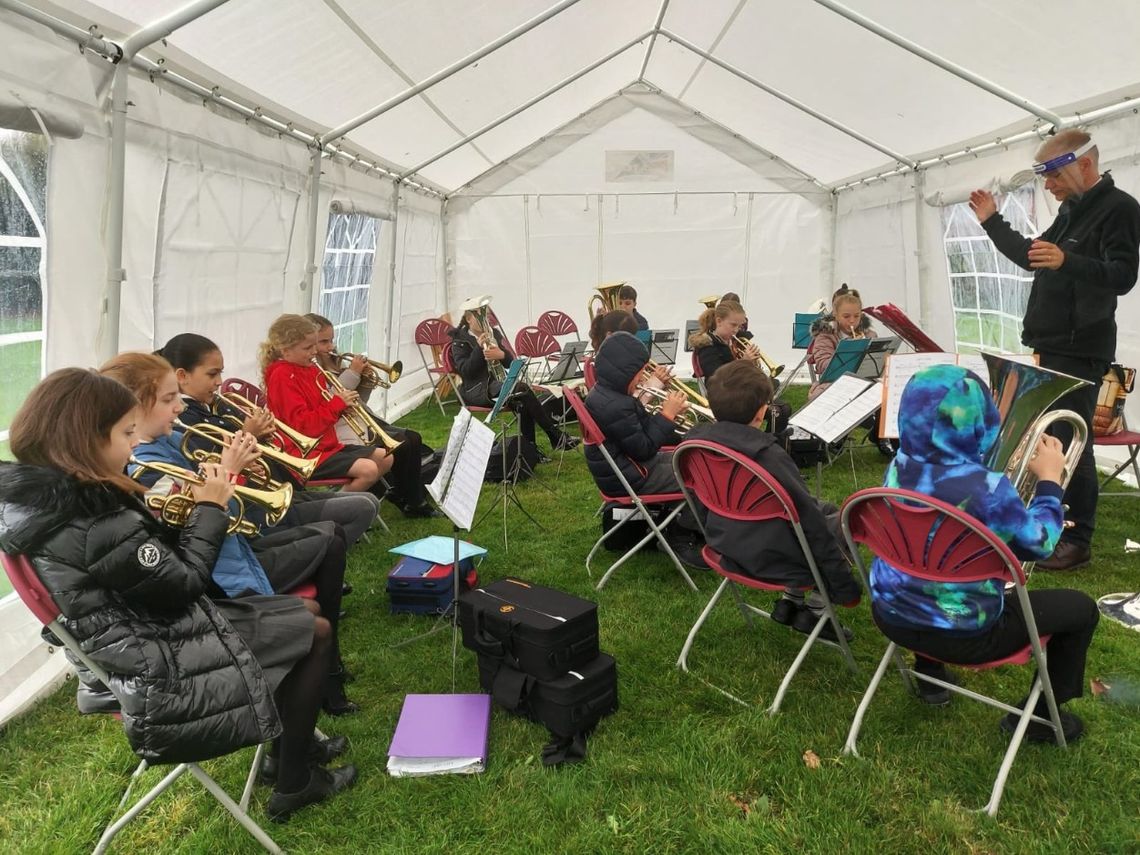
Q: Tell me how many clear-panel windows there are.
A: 3